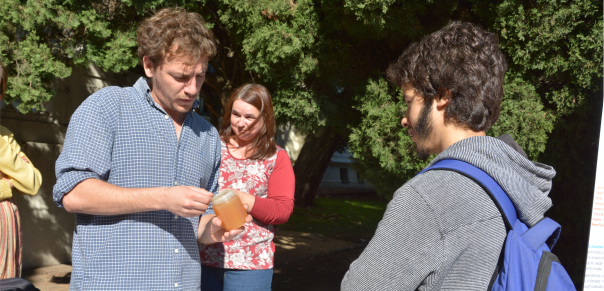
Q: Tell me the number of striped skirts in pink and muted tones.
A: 1